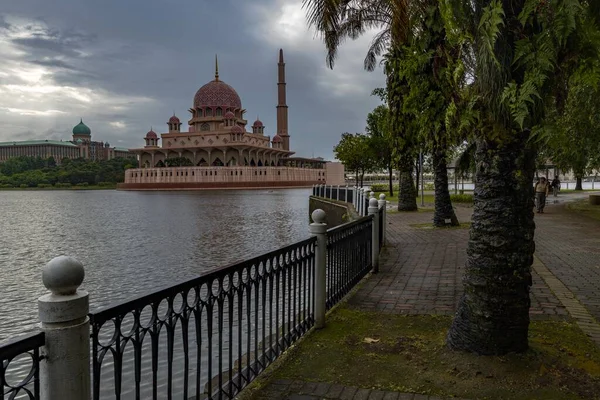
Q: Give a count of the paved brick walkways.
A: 1